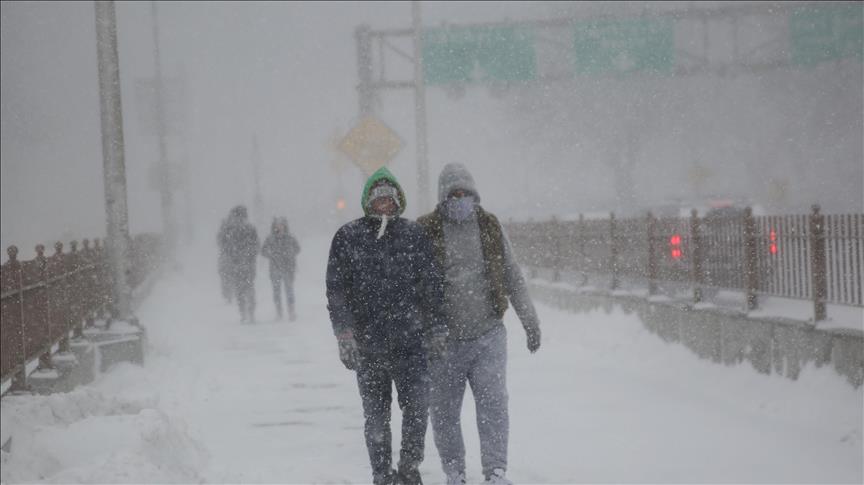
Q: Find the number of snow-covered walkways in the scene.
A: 1